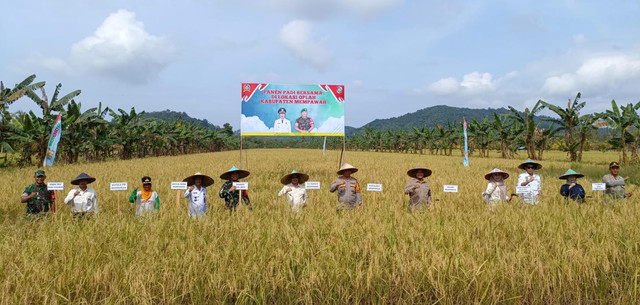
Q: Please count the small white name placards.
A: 9